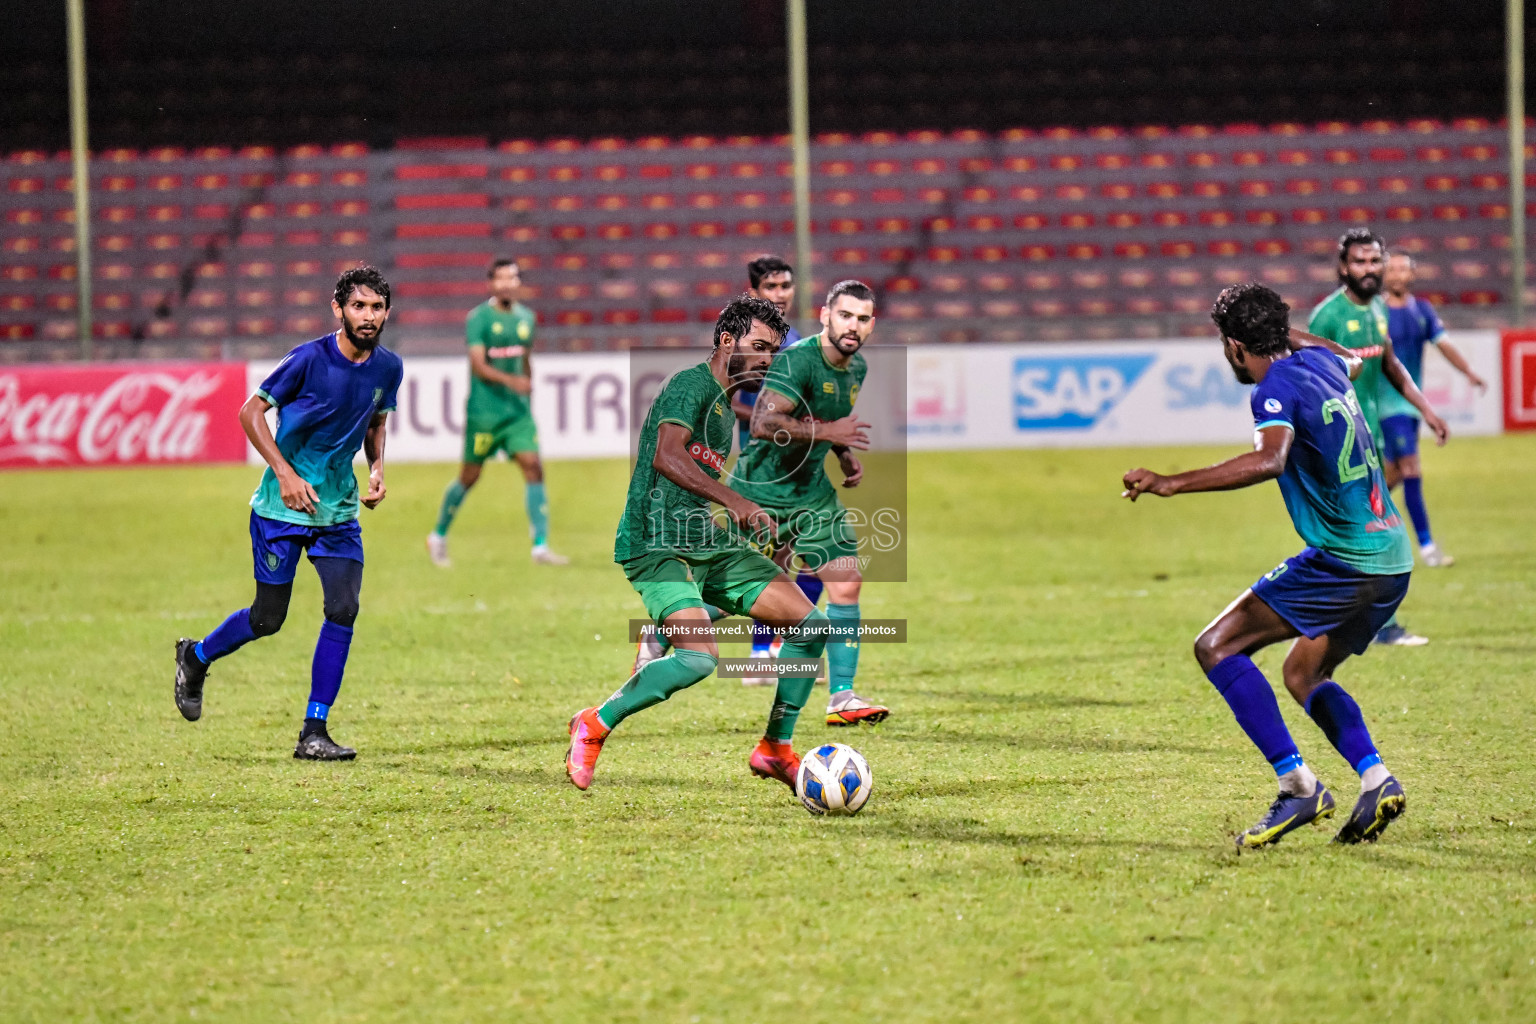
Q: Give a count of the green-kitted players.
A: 4